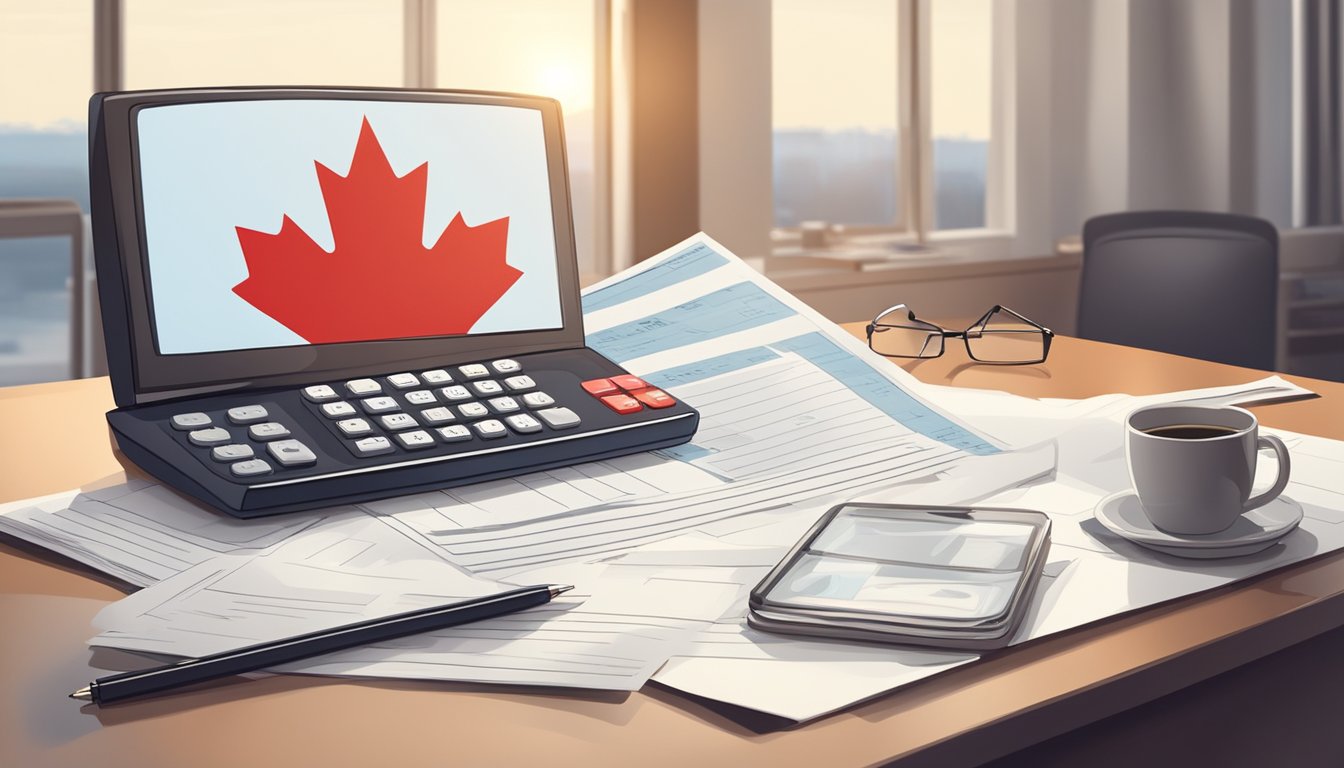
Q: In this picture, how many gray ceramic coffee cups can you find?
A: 1